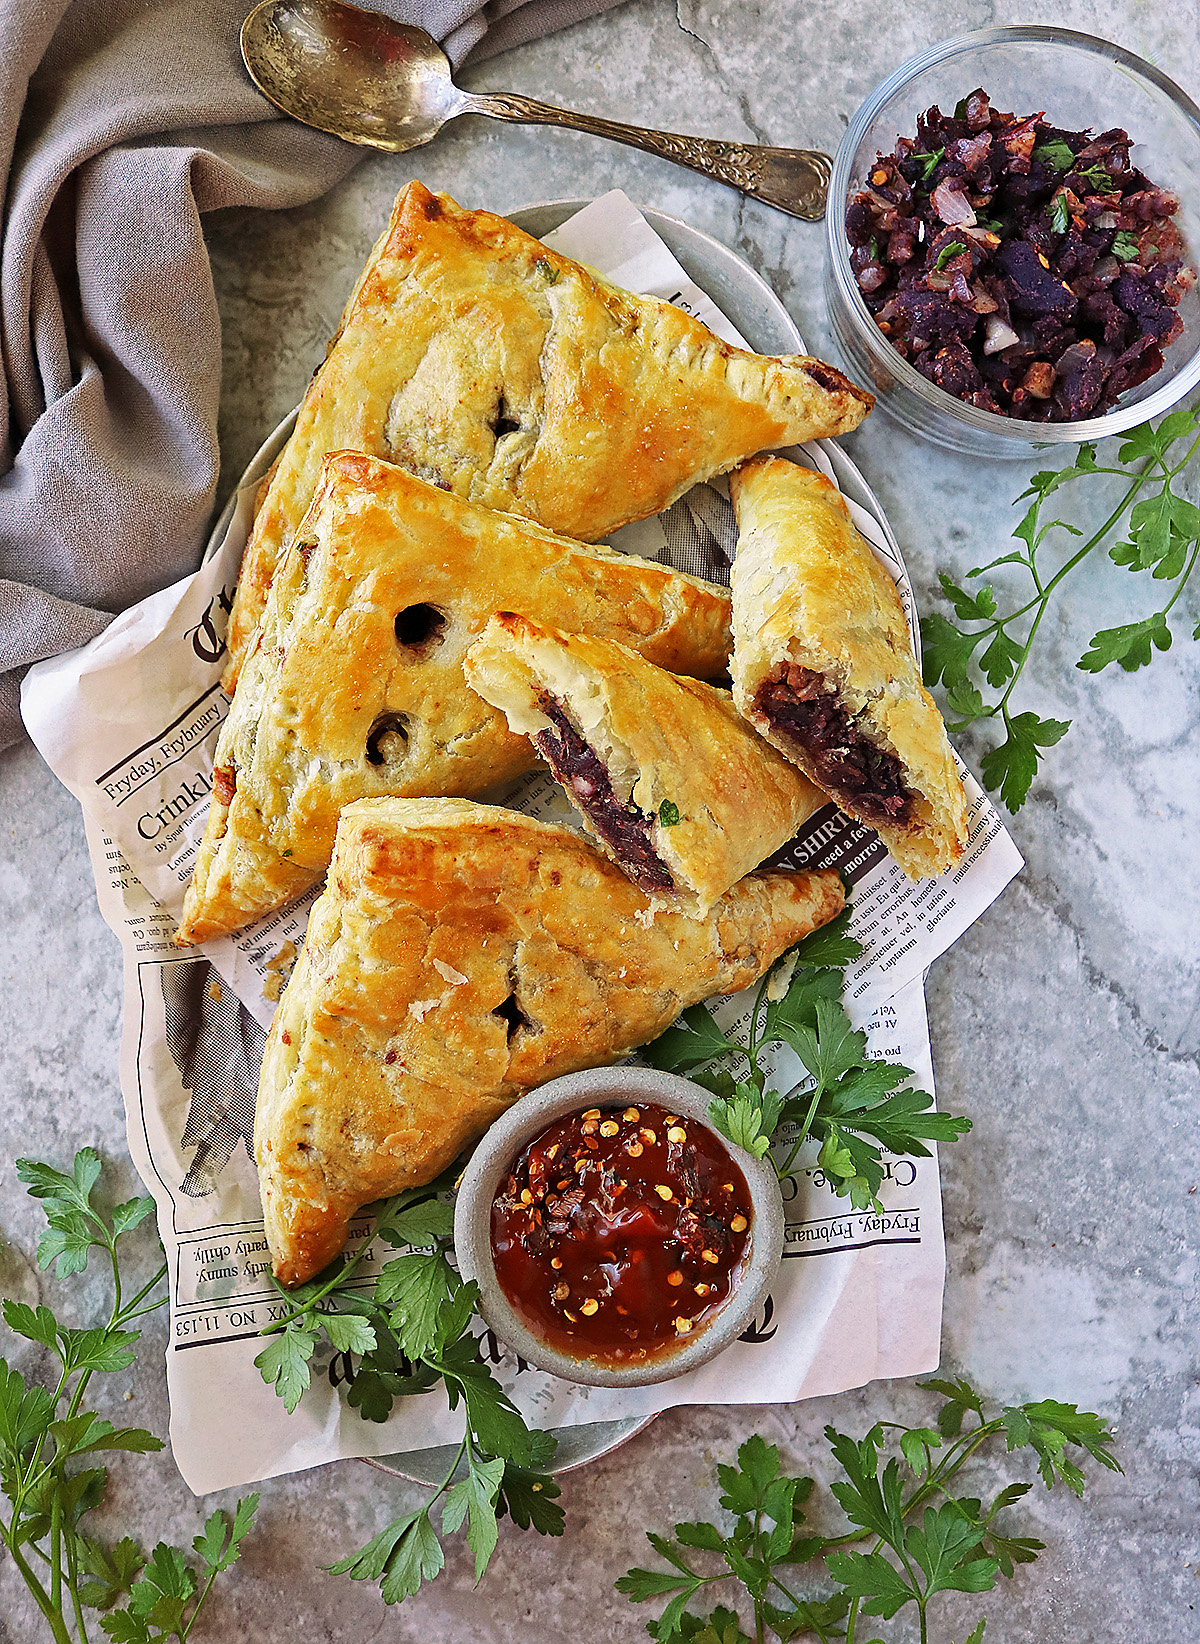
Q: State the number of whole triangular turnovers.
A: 3